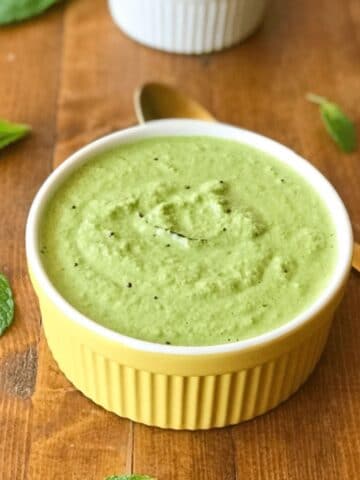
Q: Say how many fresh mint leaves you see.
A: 5